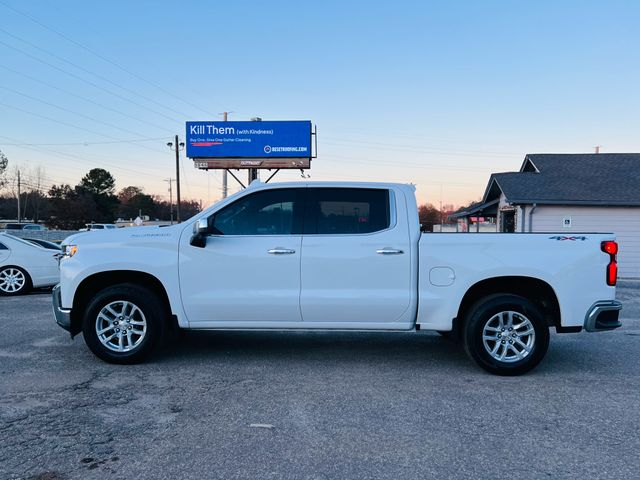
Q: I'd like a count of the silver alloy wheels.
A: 3